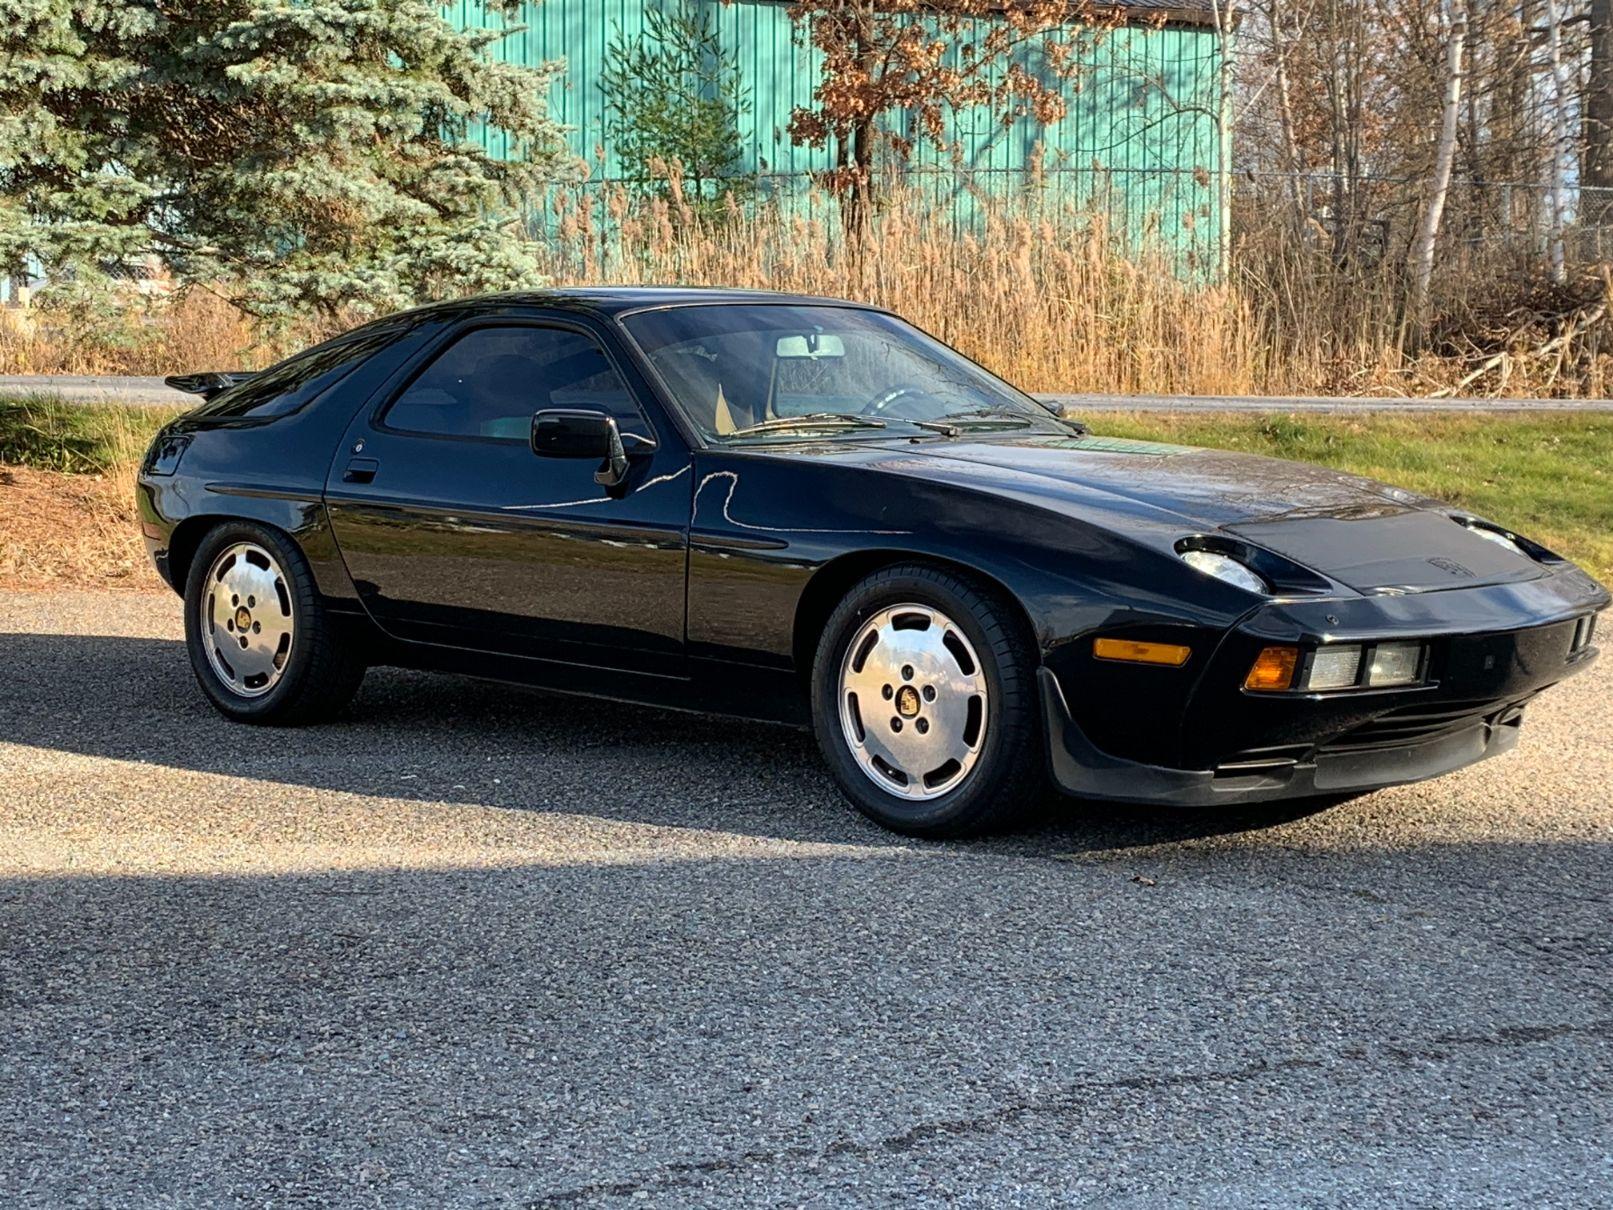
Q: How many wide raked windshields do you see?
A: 1